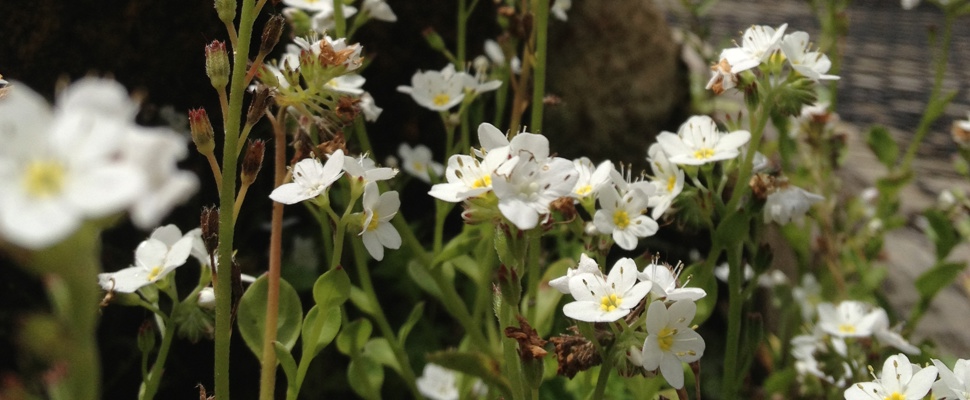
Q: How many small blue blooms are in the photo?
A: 0